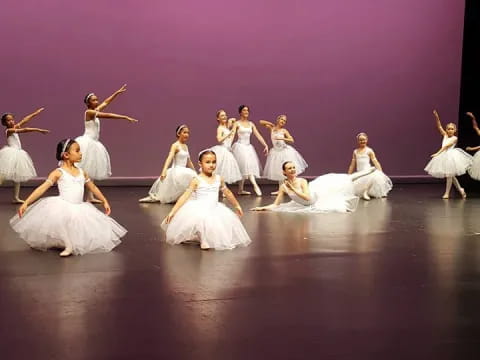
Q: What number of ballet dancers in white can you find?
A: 12